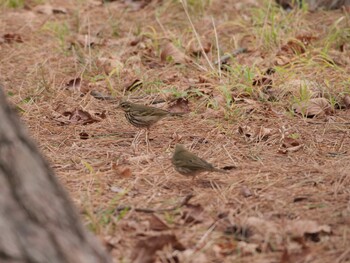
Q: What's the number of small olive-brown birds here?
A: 2